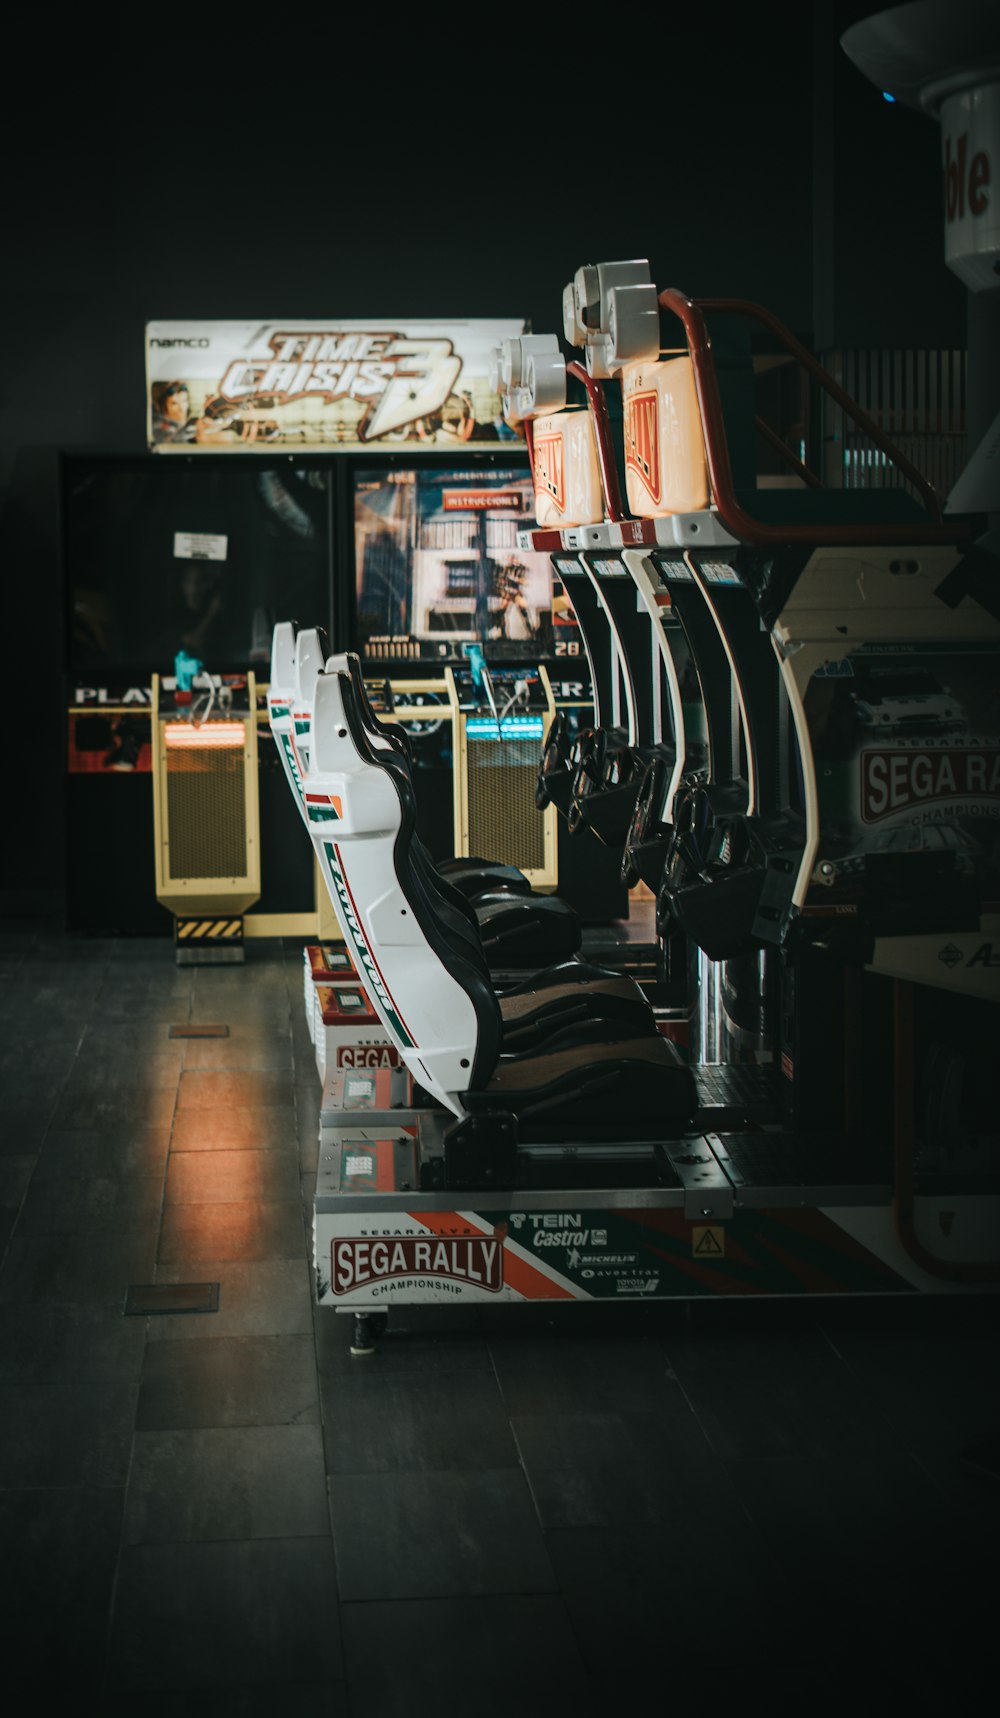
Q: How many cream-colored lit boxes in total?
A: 2